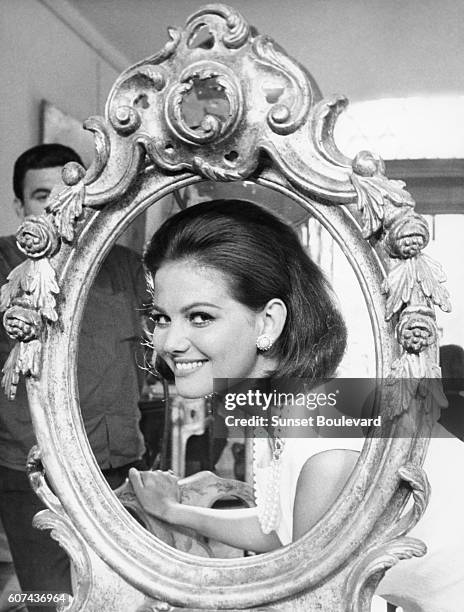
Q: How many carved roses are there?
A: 4